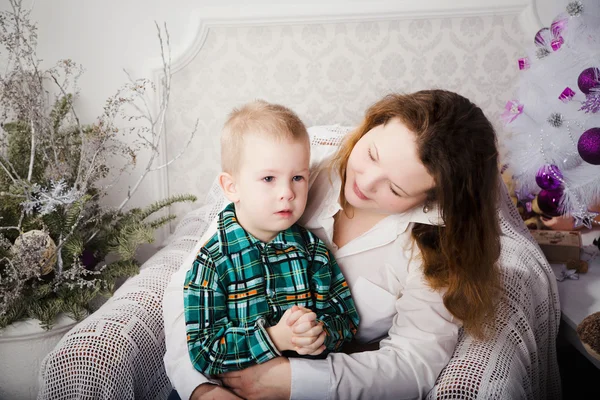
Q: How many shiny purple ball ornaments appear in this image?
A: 4